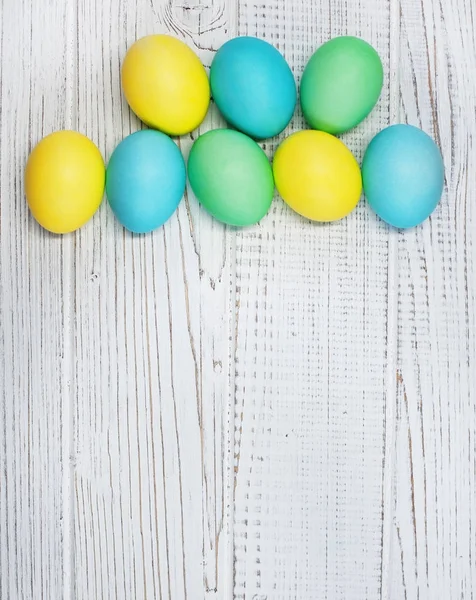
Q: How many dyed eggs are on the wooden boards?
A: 8